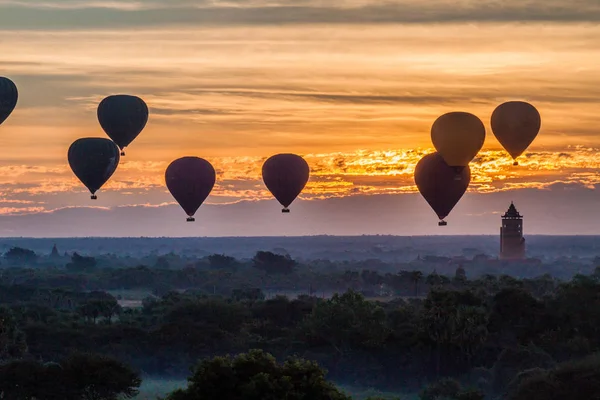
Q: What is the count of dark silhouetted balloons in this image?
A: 8